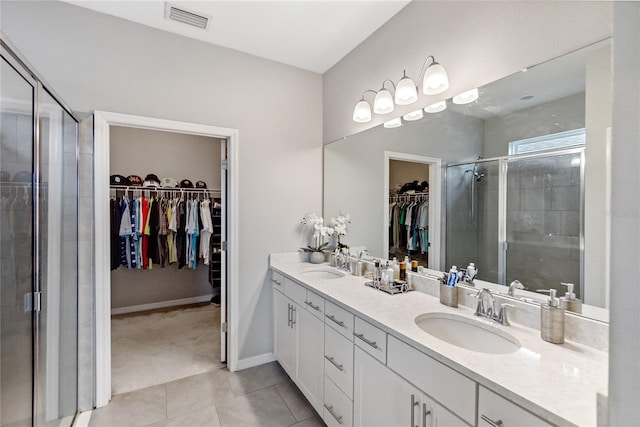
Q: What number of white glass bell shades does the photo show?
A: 4